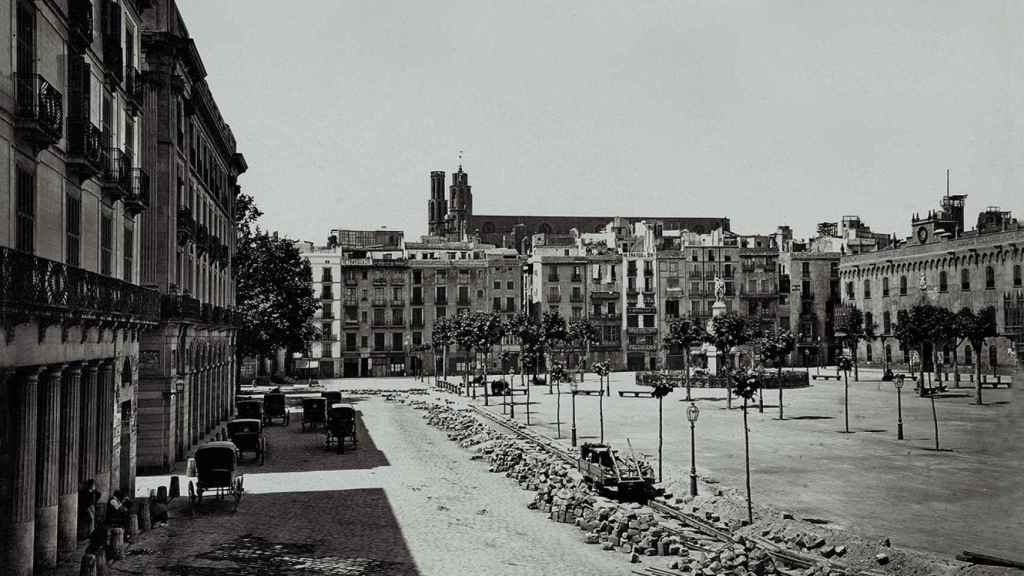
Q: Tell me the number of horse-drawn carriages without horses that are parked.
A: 7